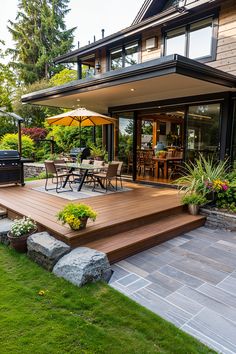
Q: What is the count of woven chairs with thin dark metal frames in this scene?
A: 6